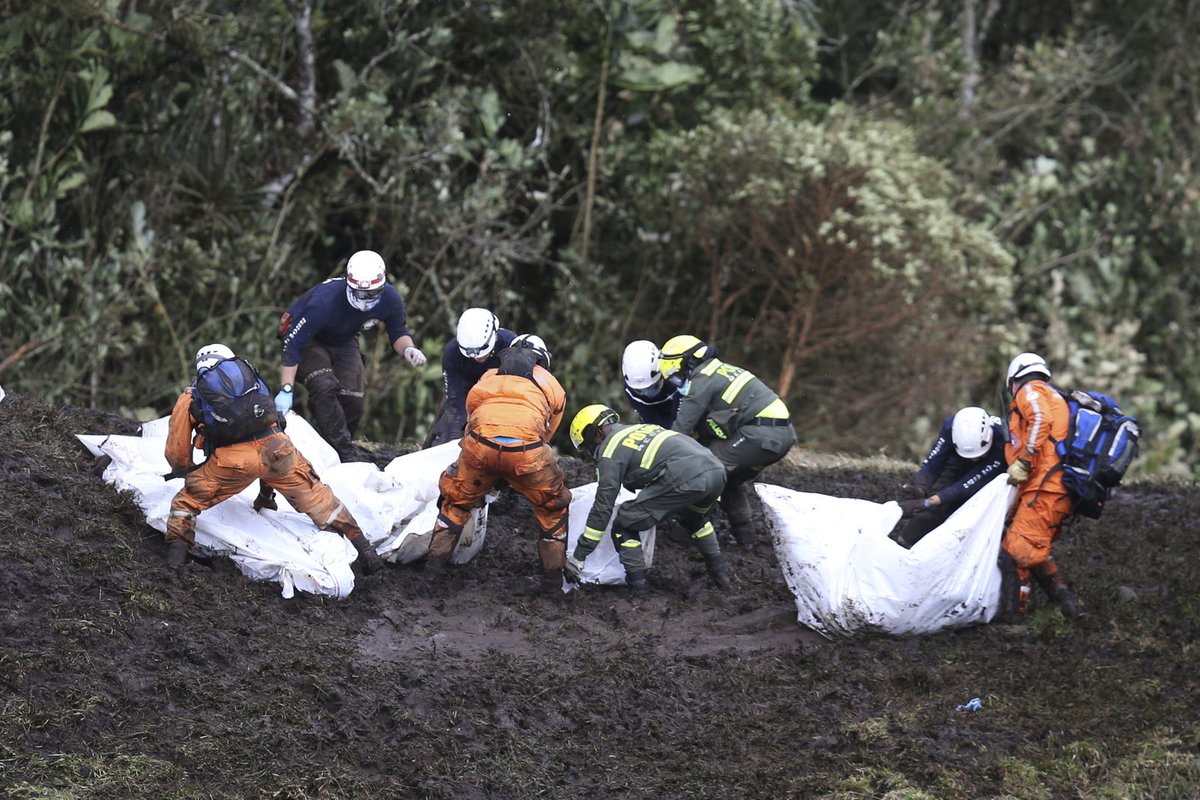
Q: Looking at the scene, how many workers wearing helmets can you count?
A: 9